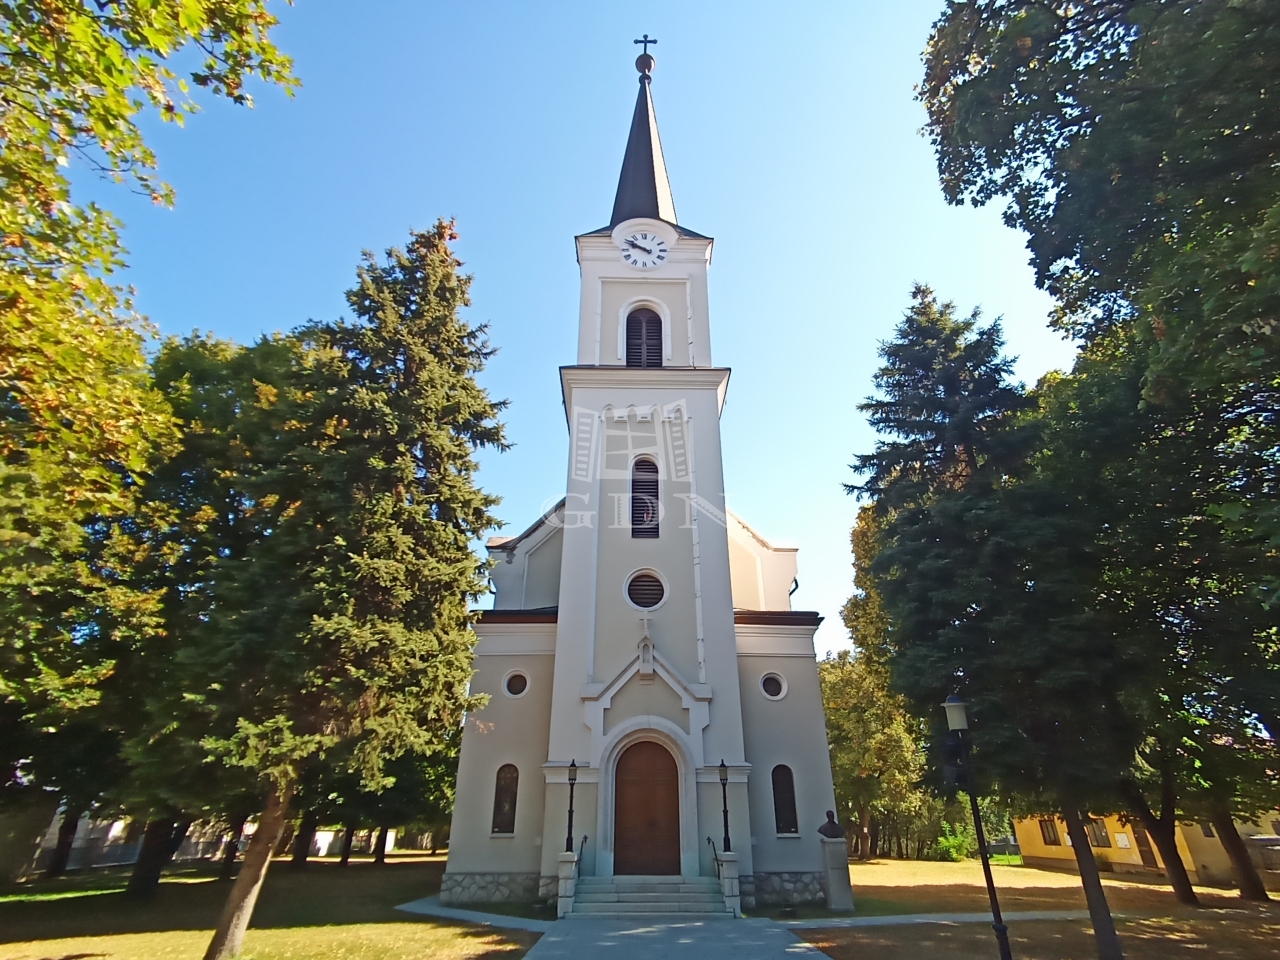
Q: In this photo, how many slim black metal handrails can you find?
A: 2